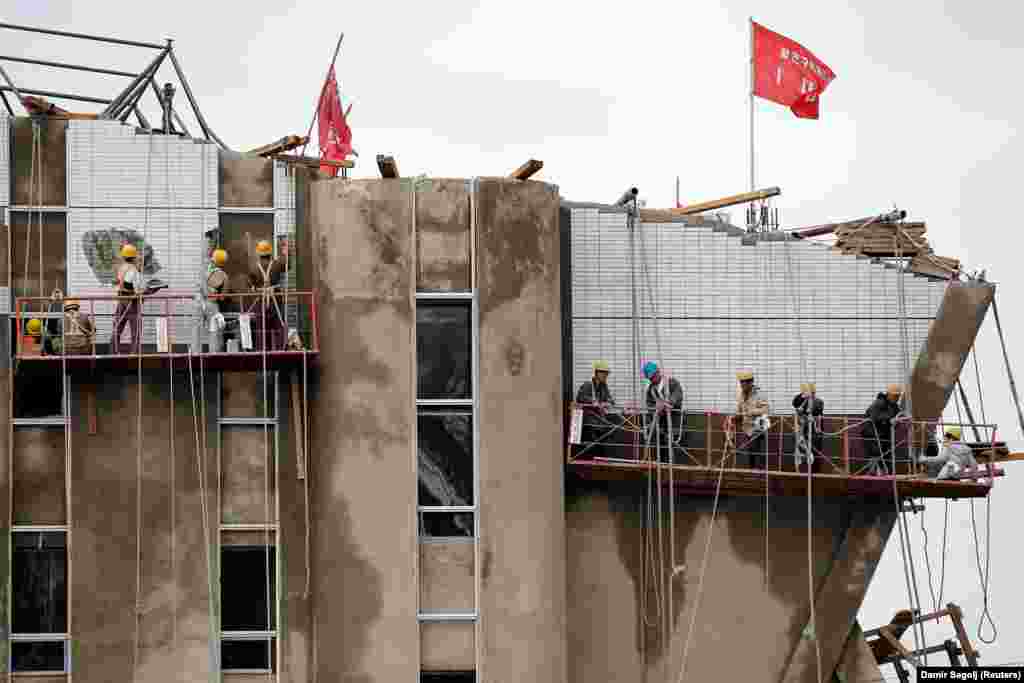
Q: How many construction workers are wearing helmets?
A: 11